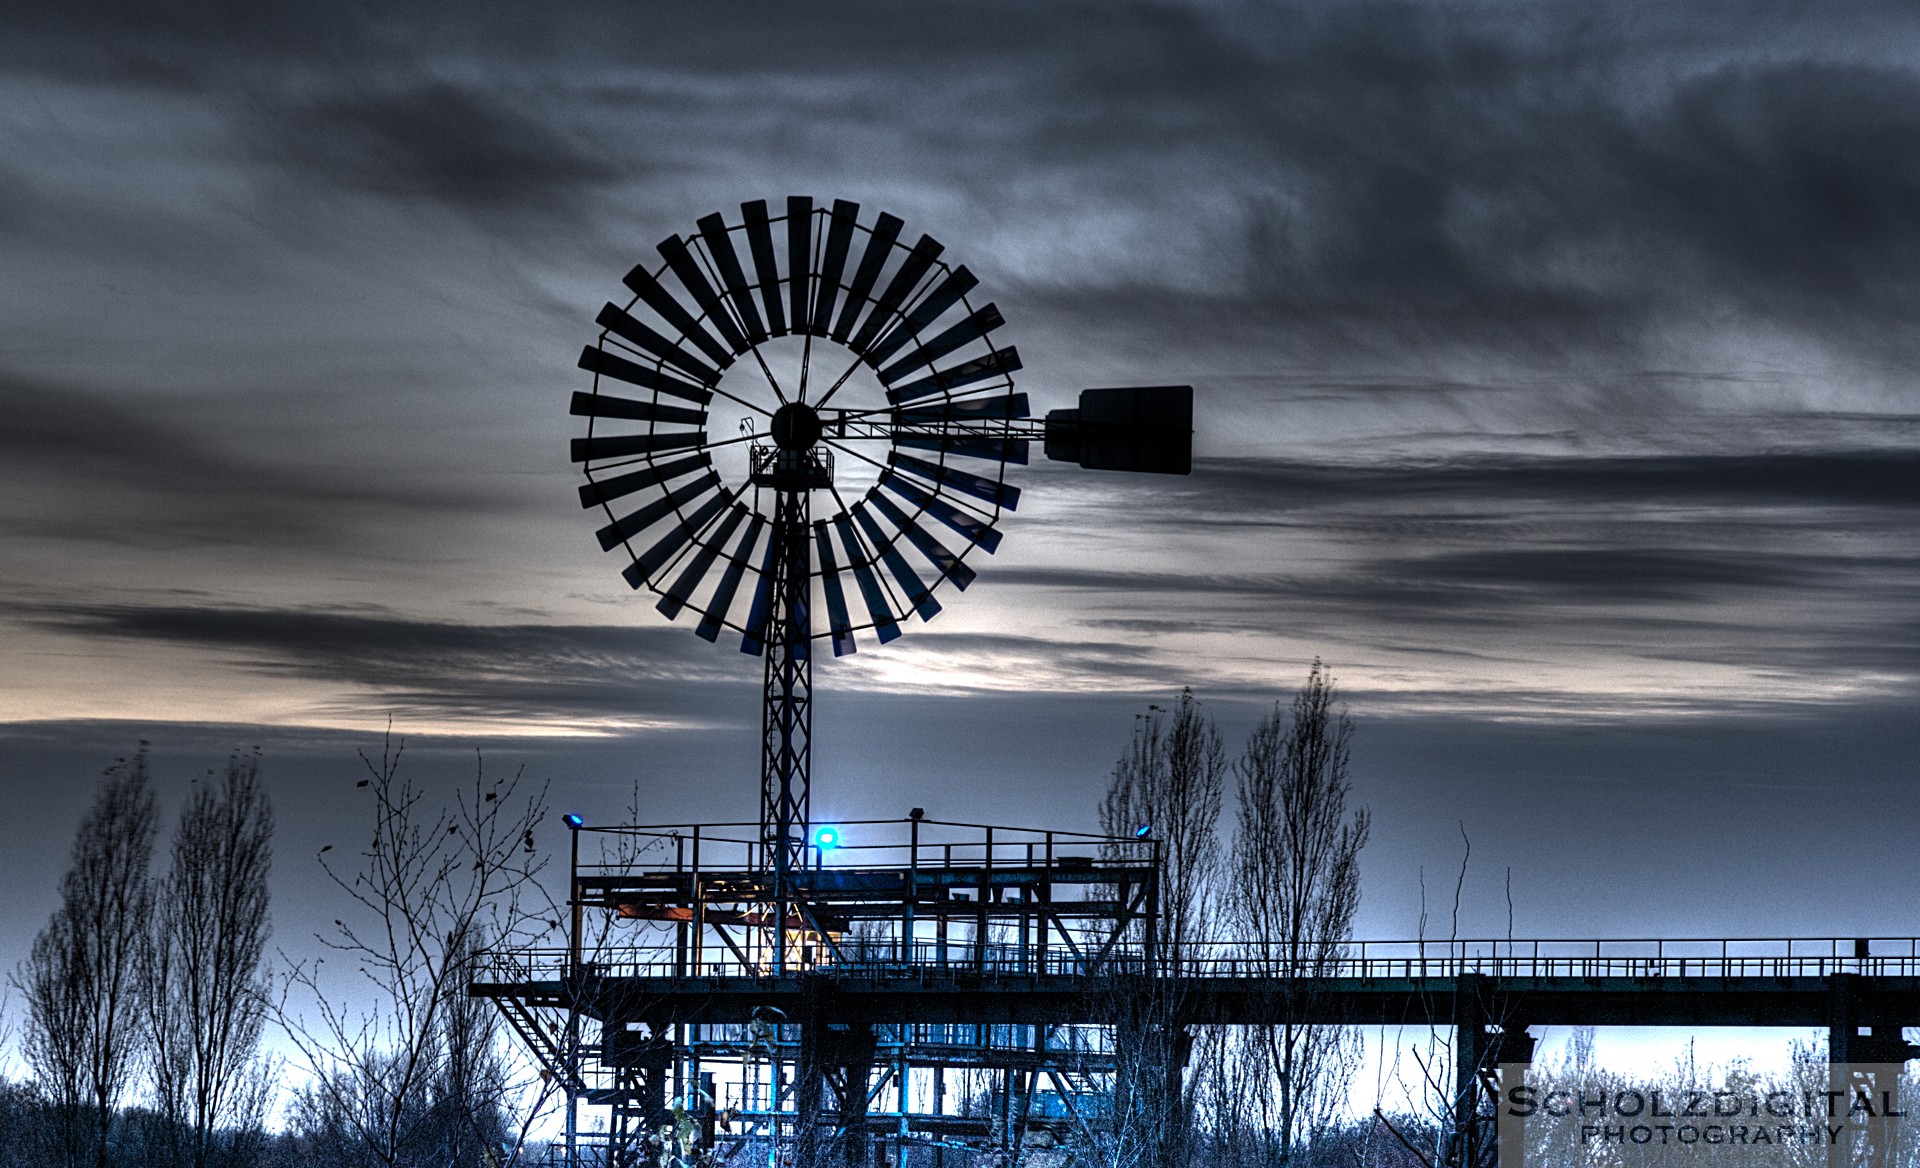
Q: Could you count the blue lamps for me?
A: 3